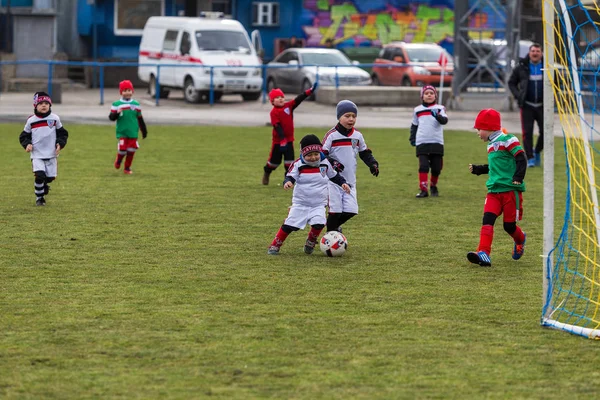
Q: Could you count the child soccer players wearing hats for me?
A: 7